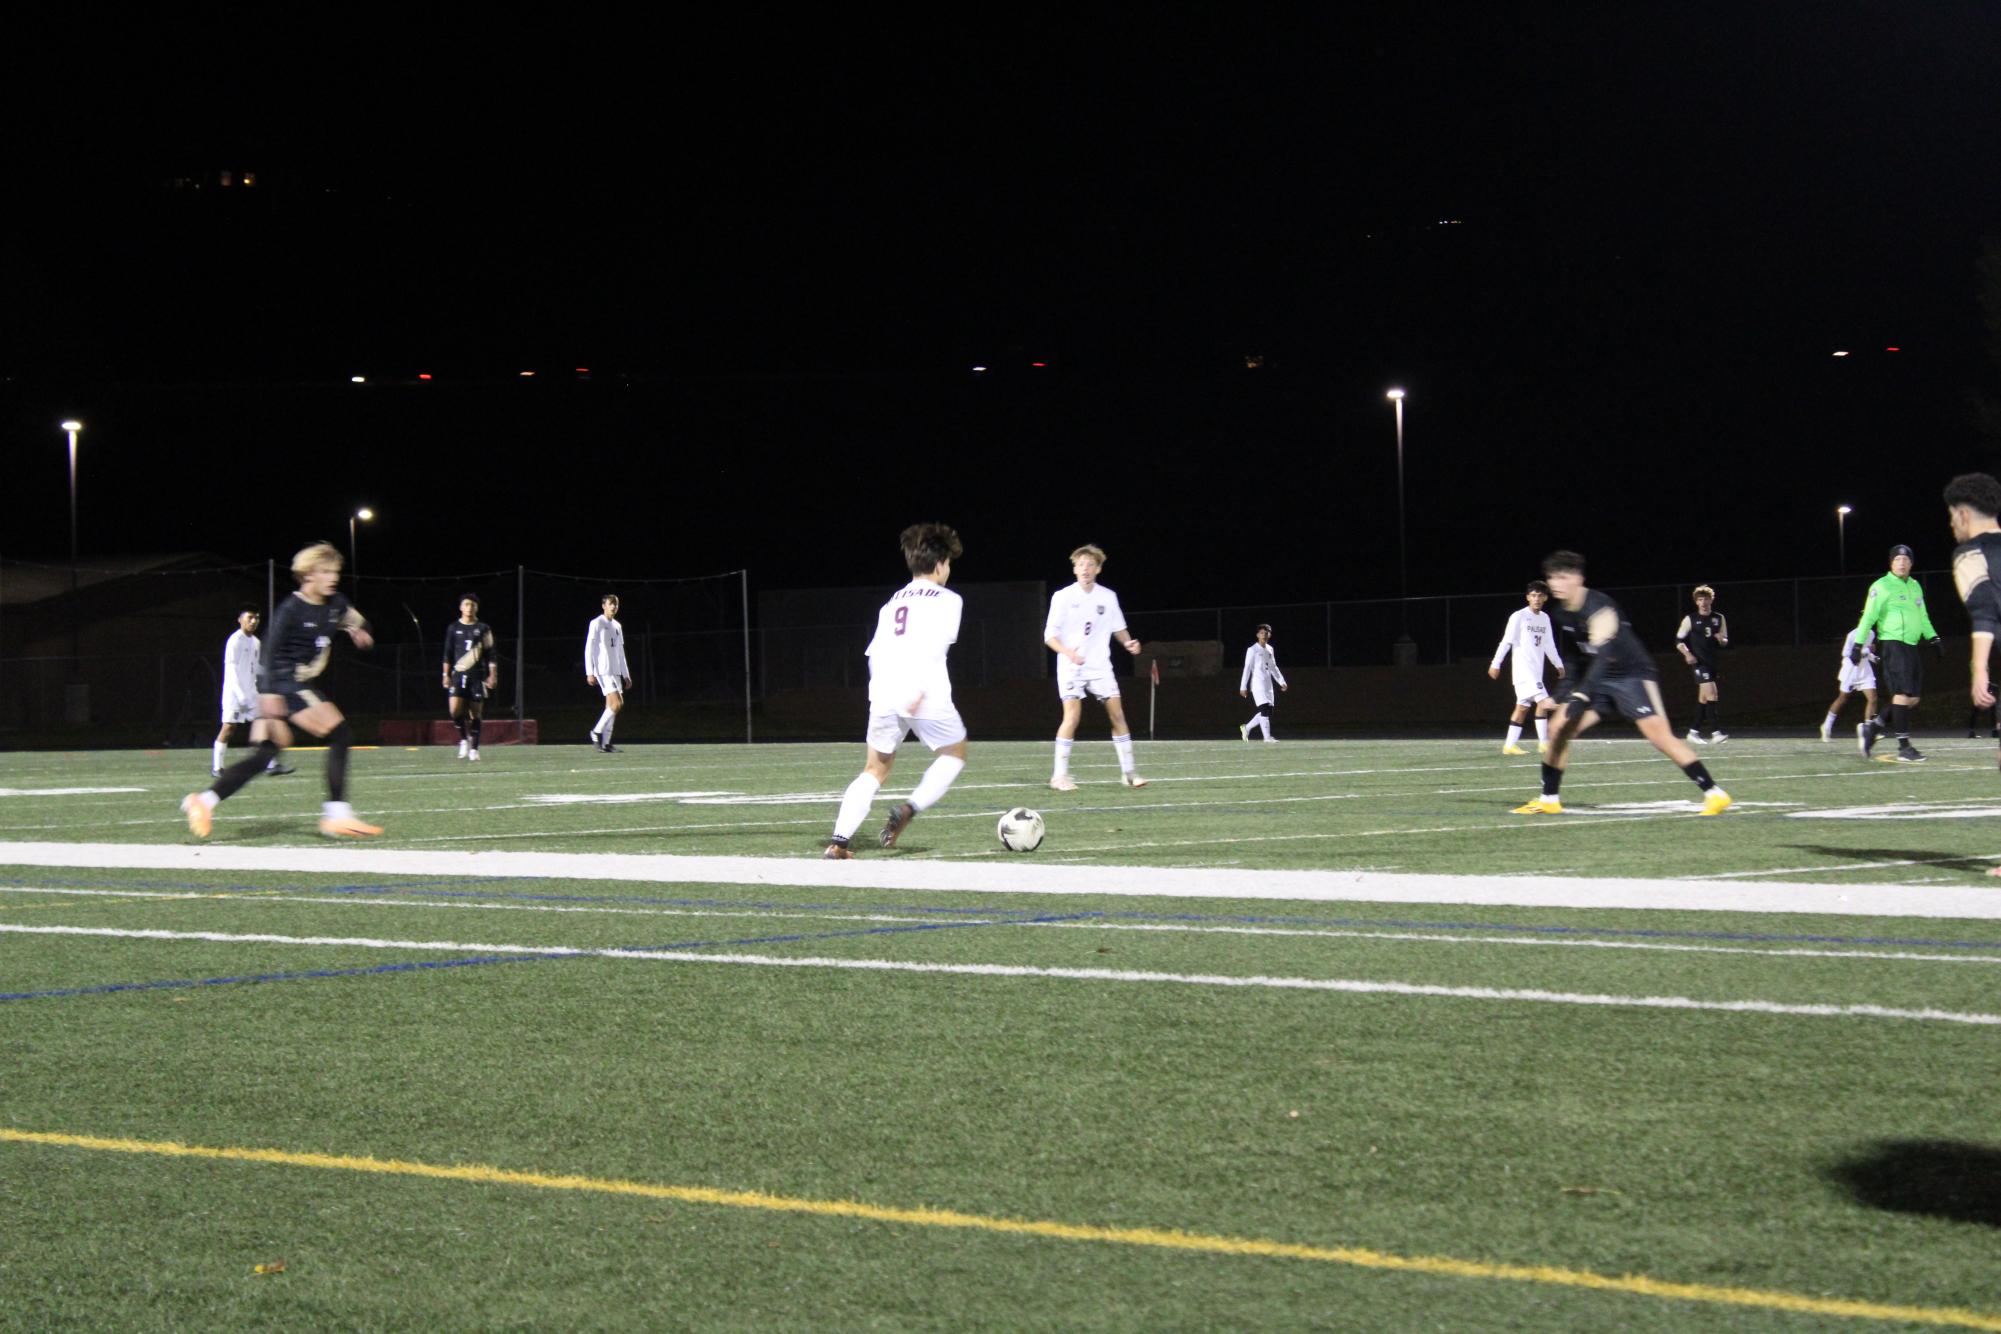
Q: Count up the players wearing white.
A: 7